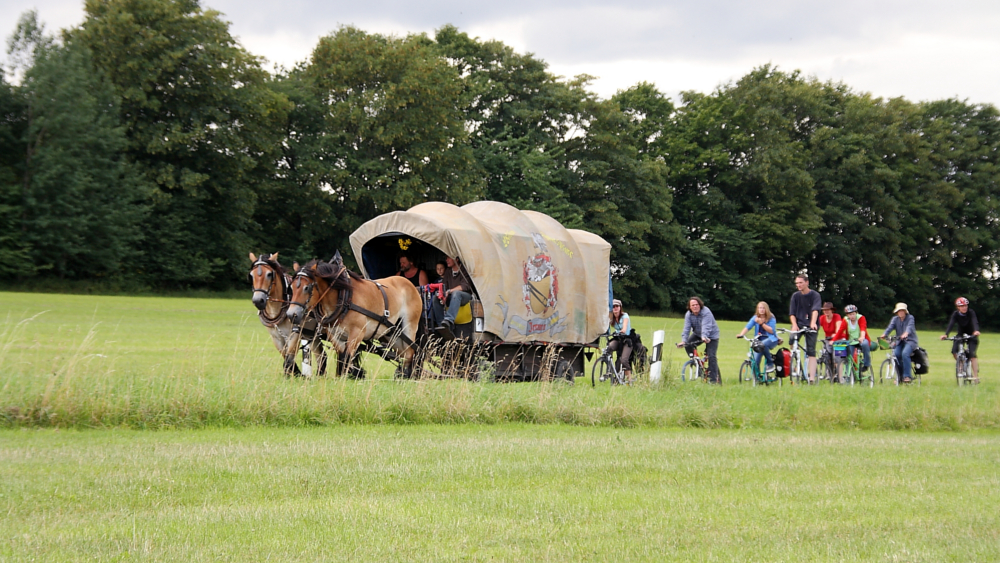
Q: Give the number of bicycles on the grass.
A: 8